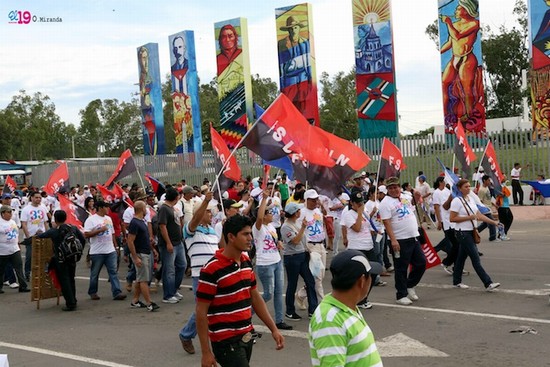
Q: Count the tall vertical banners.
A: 7